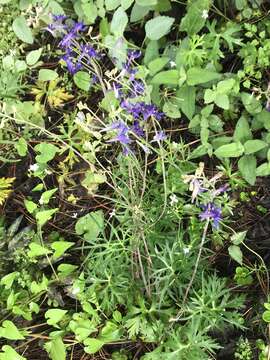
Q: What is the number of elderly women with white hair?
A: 0